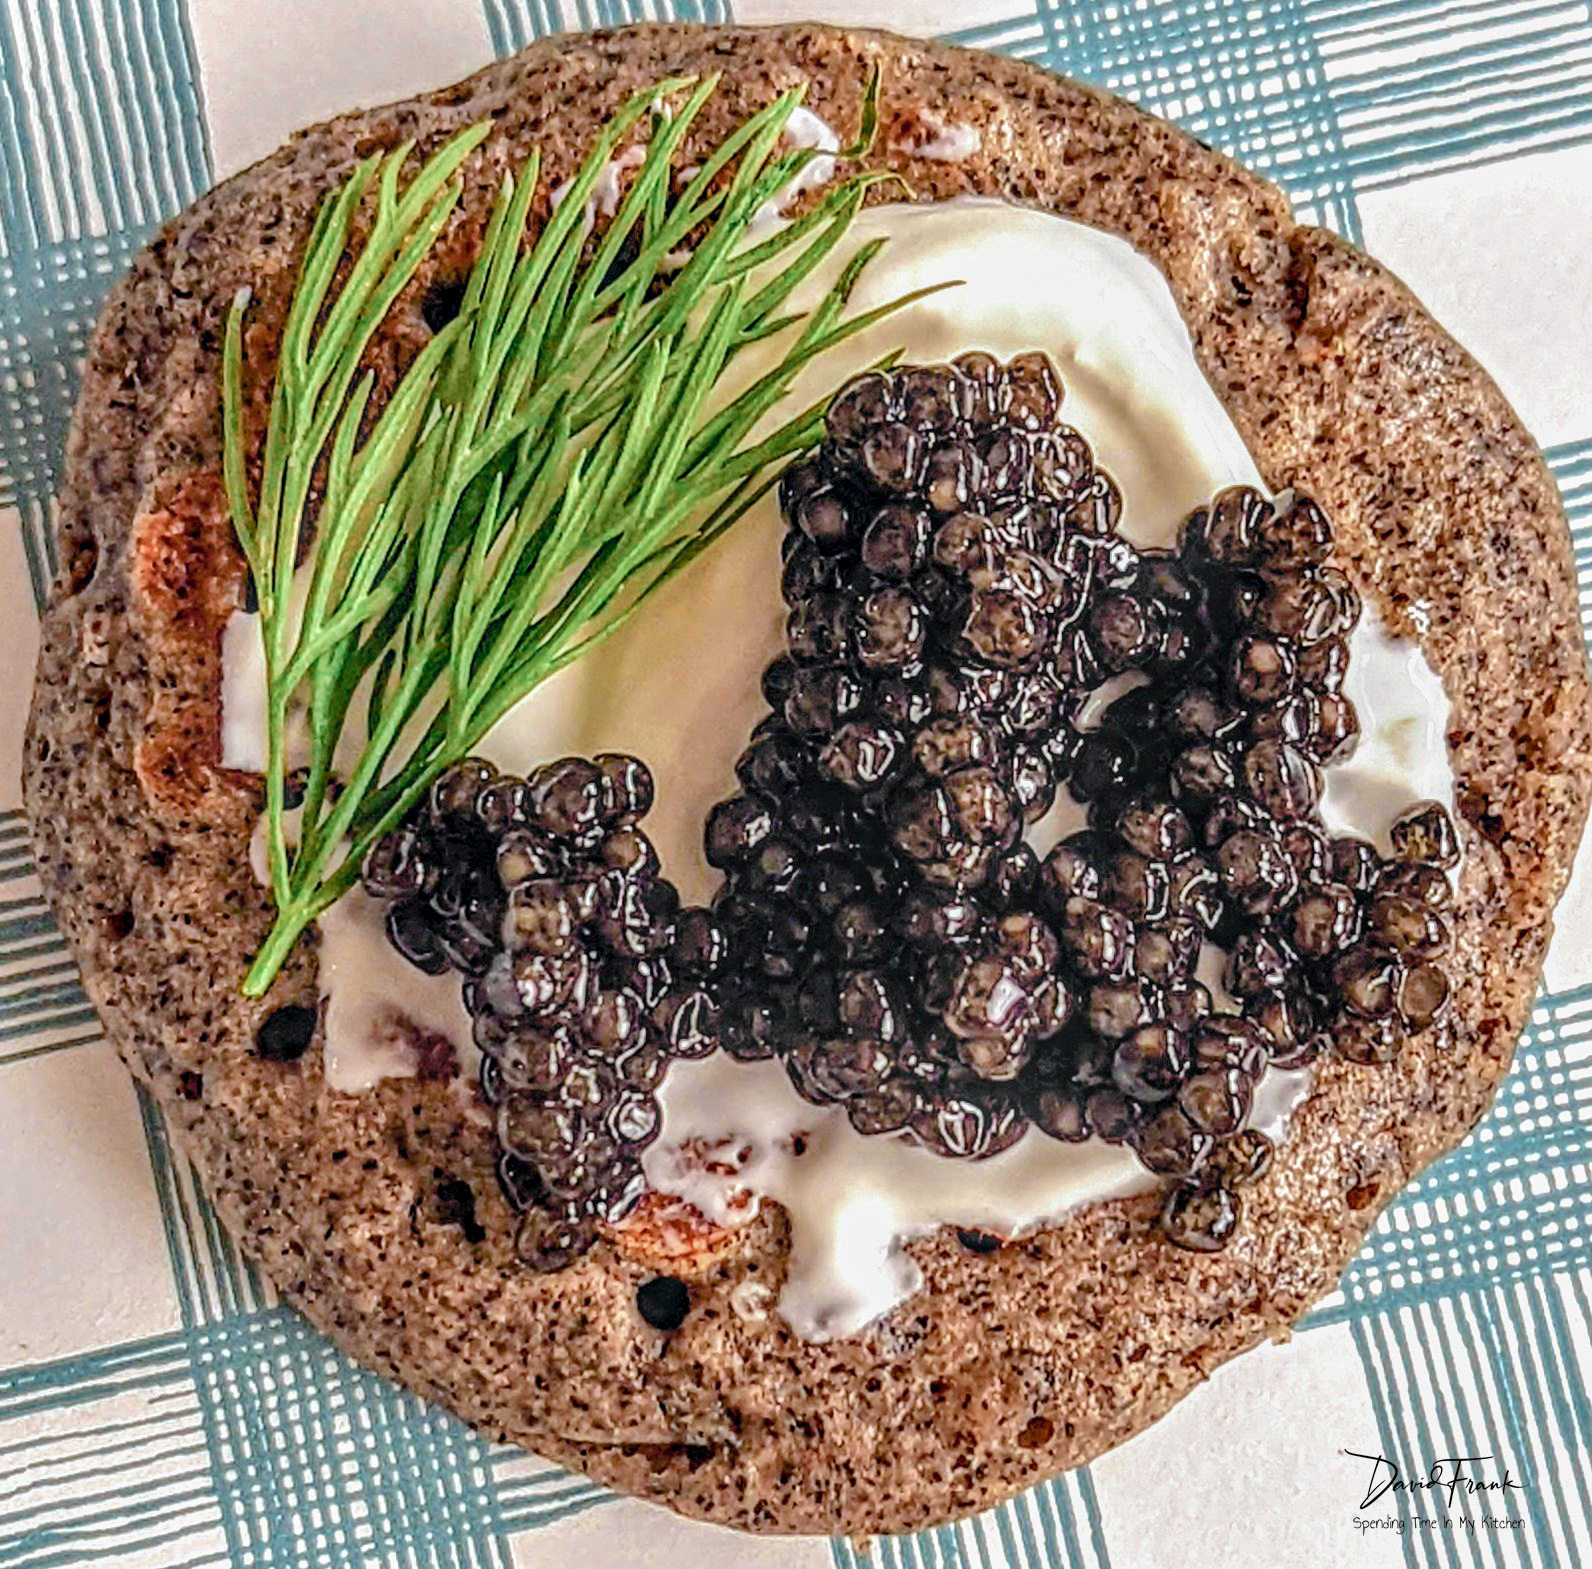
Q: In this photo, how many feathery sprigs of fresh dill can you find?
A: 1